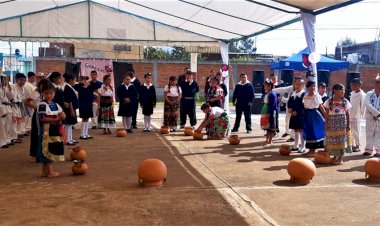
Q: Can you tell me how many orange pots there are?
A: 12